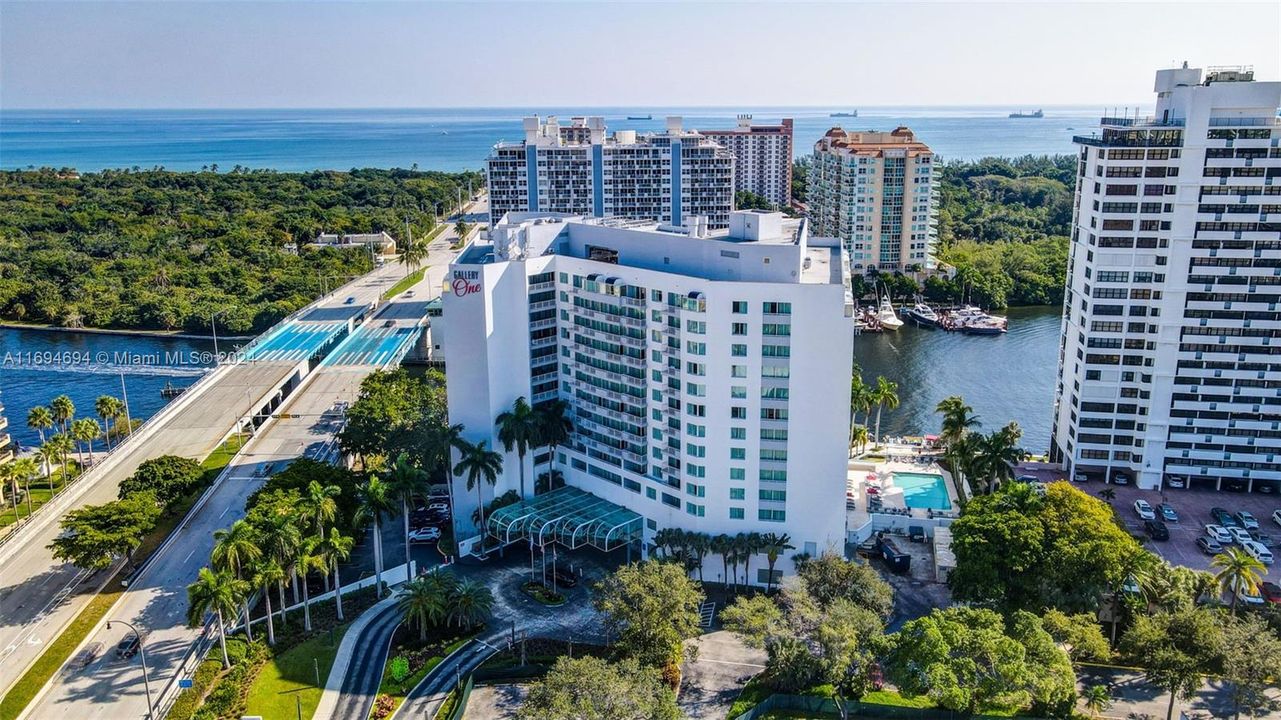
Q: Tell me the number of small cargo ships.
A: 3